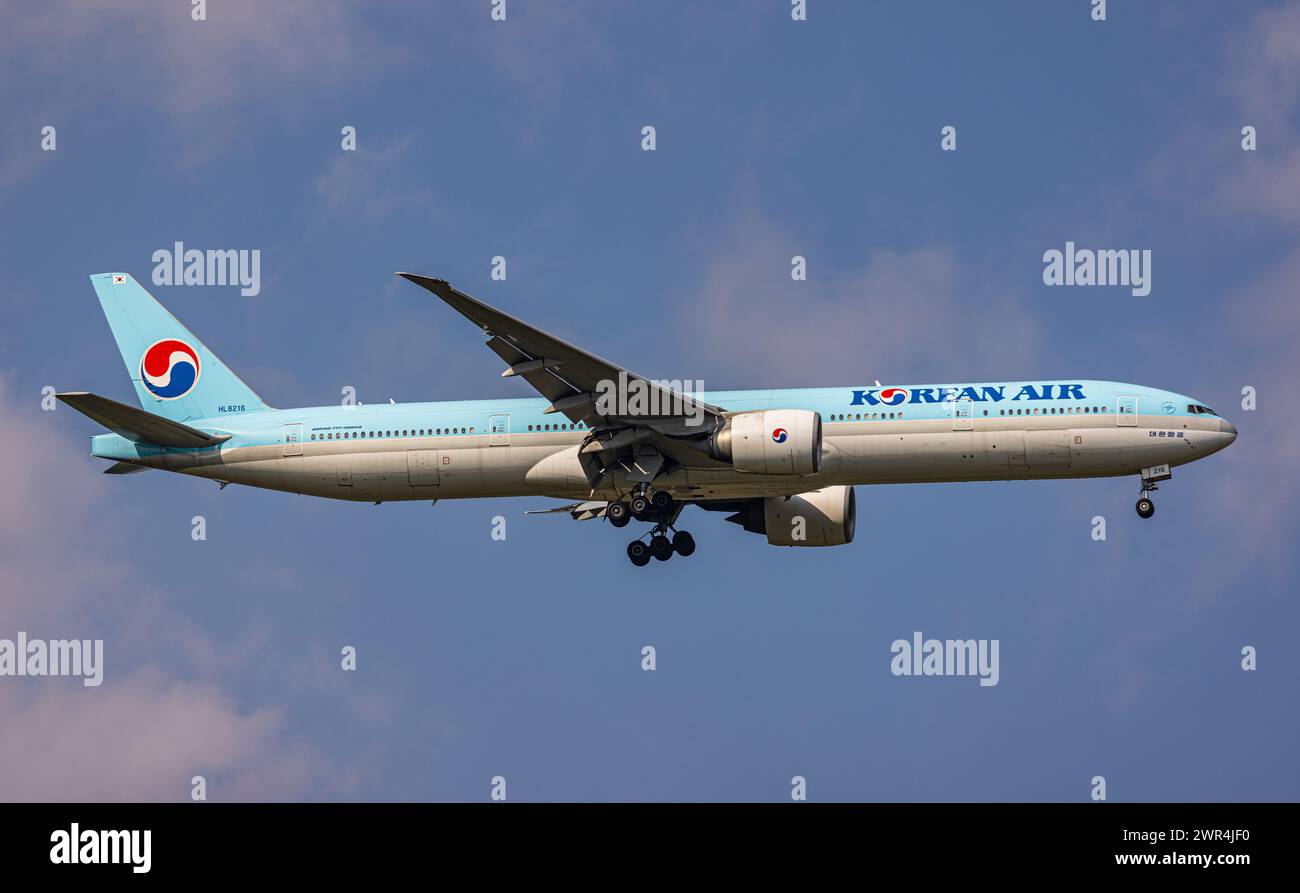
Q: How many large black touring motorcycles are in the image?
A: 0